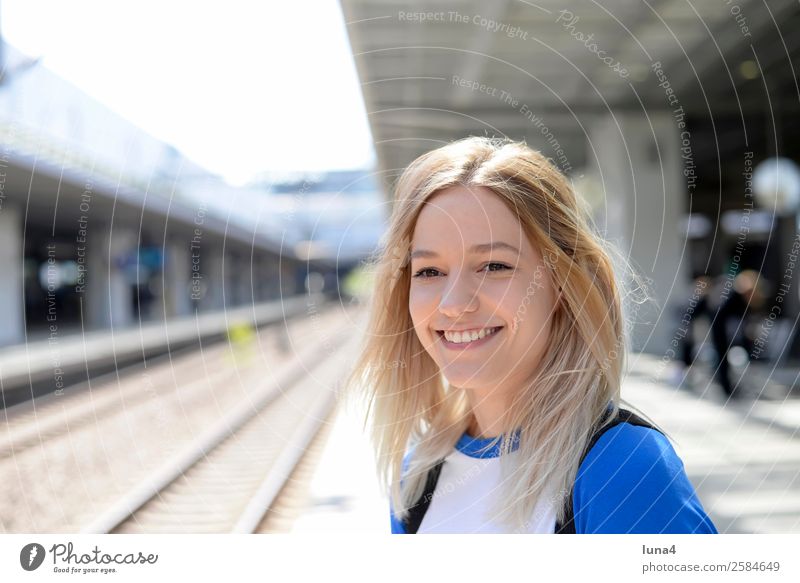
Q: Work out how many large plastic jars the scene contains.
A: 0